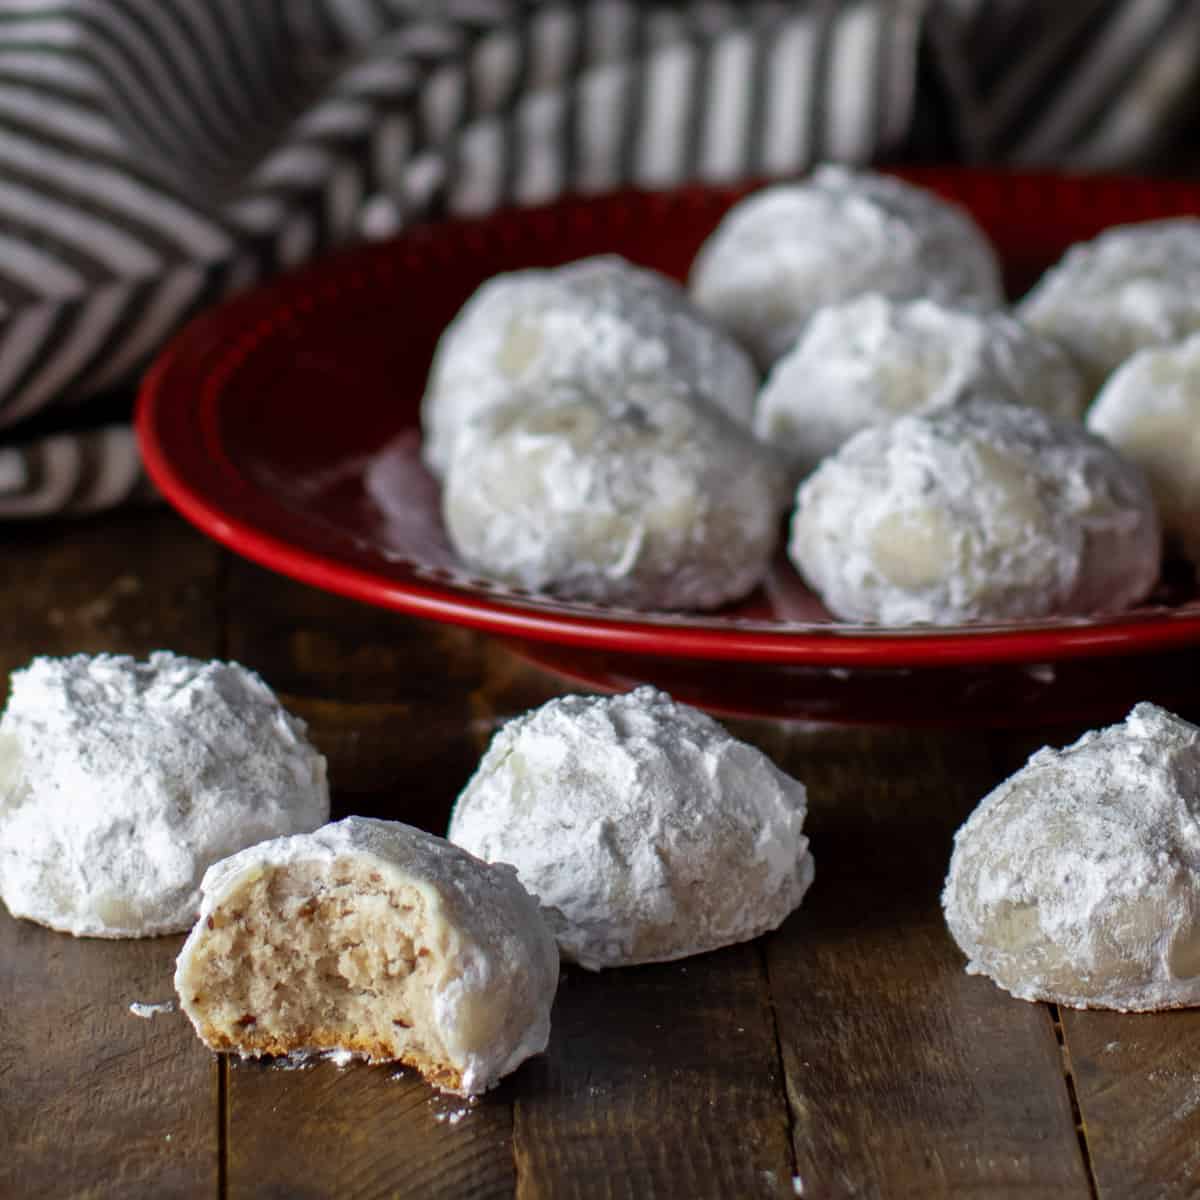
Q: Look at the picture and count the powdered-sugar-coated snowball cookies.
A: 11